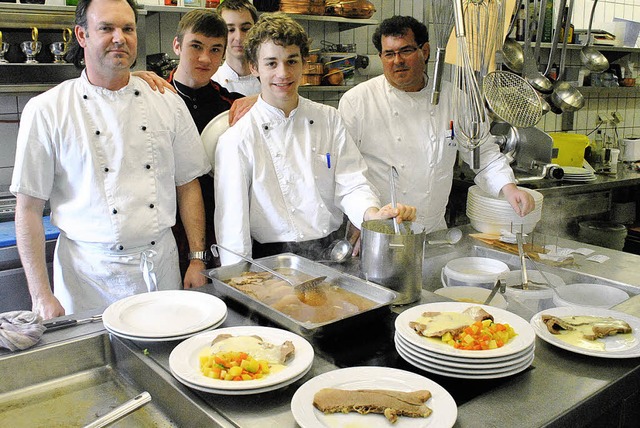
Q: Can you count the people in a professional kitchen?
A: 5